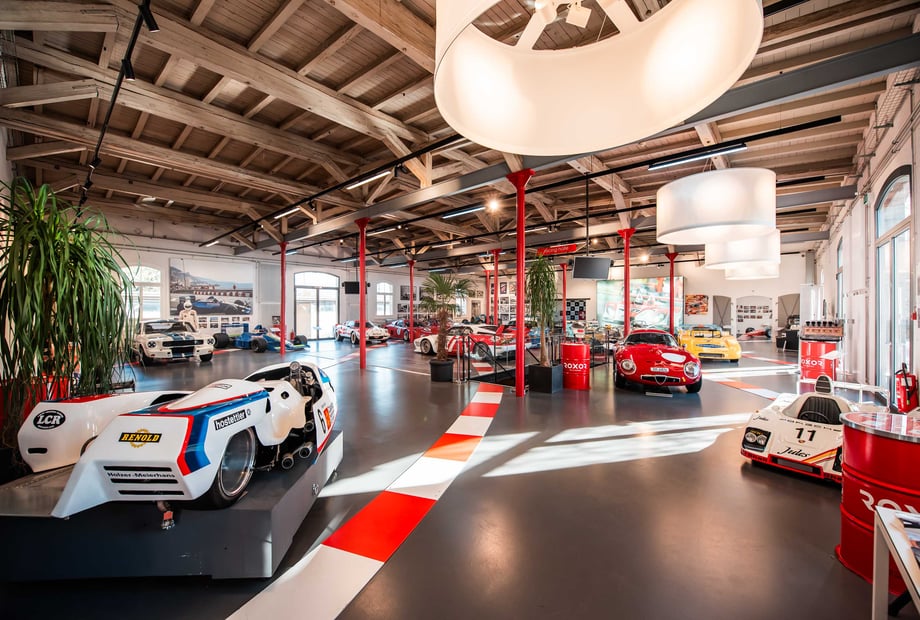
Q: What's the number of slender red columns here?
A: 9